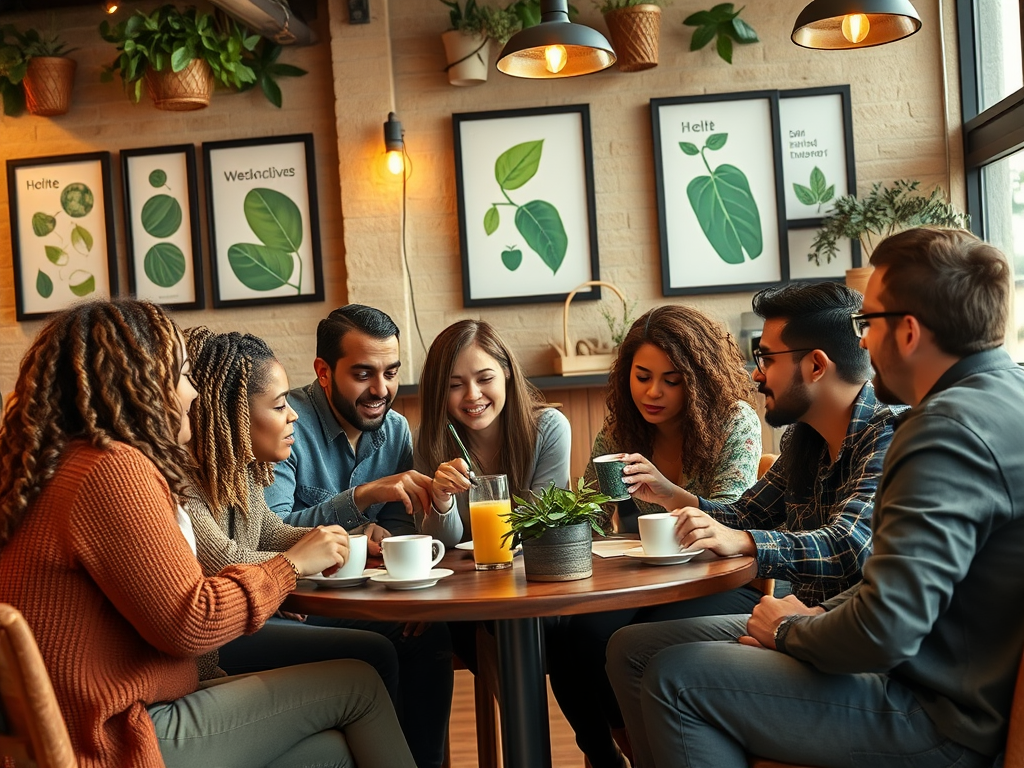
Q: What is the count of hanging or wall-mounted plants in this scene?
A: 5